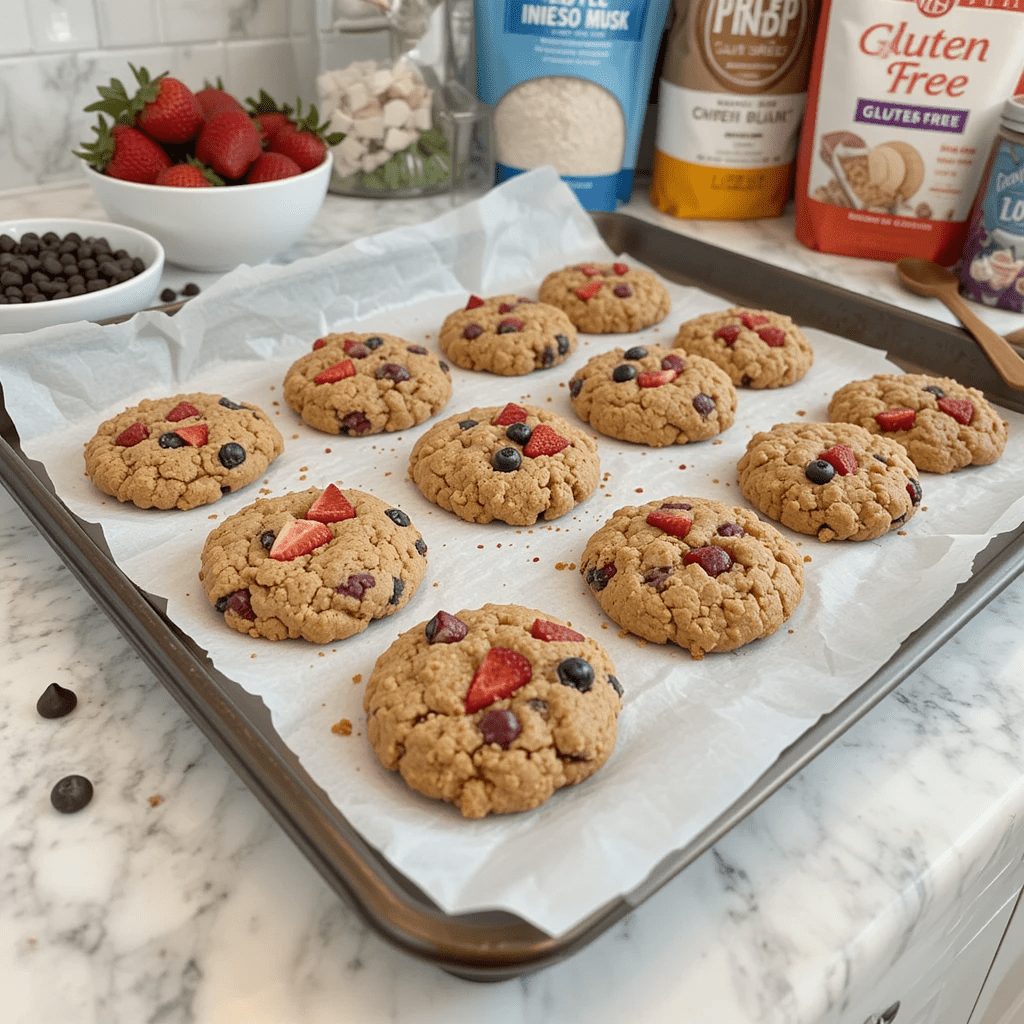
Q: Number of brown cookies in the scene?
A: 12